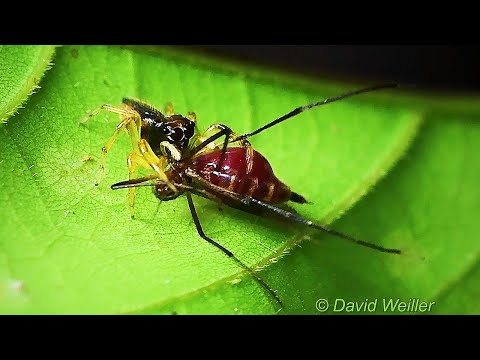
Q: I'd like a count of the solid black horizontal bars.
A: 2